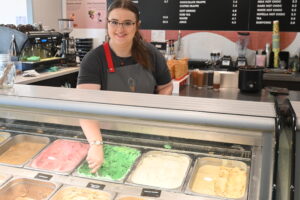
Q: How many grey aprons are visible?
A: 1